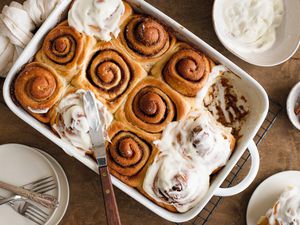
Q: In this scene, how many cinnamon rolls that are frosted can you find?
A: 5